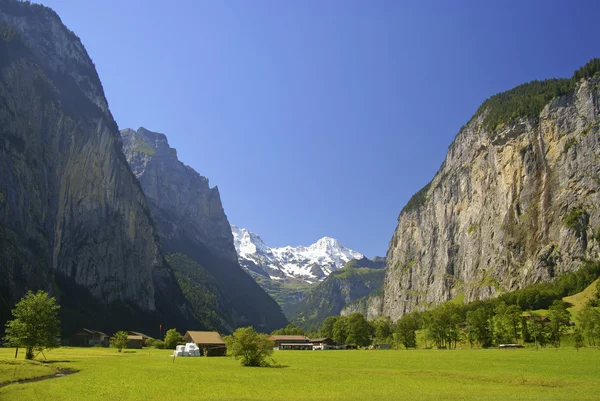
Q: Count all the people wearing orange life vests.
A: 0